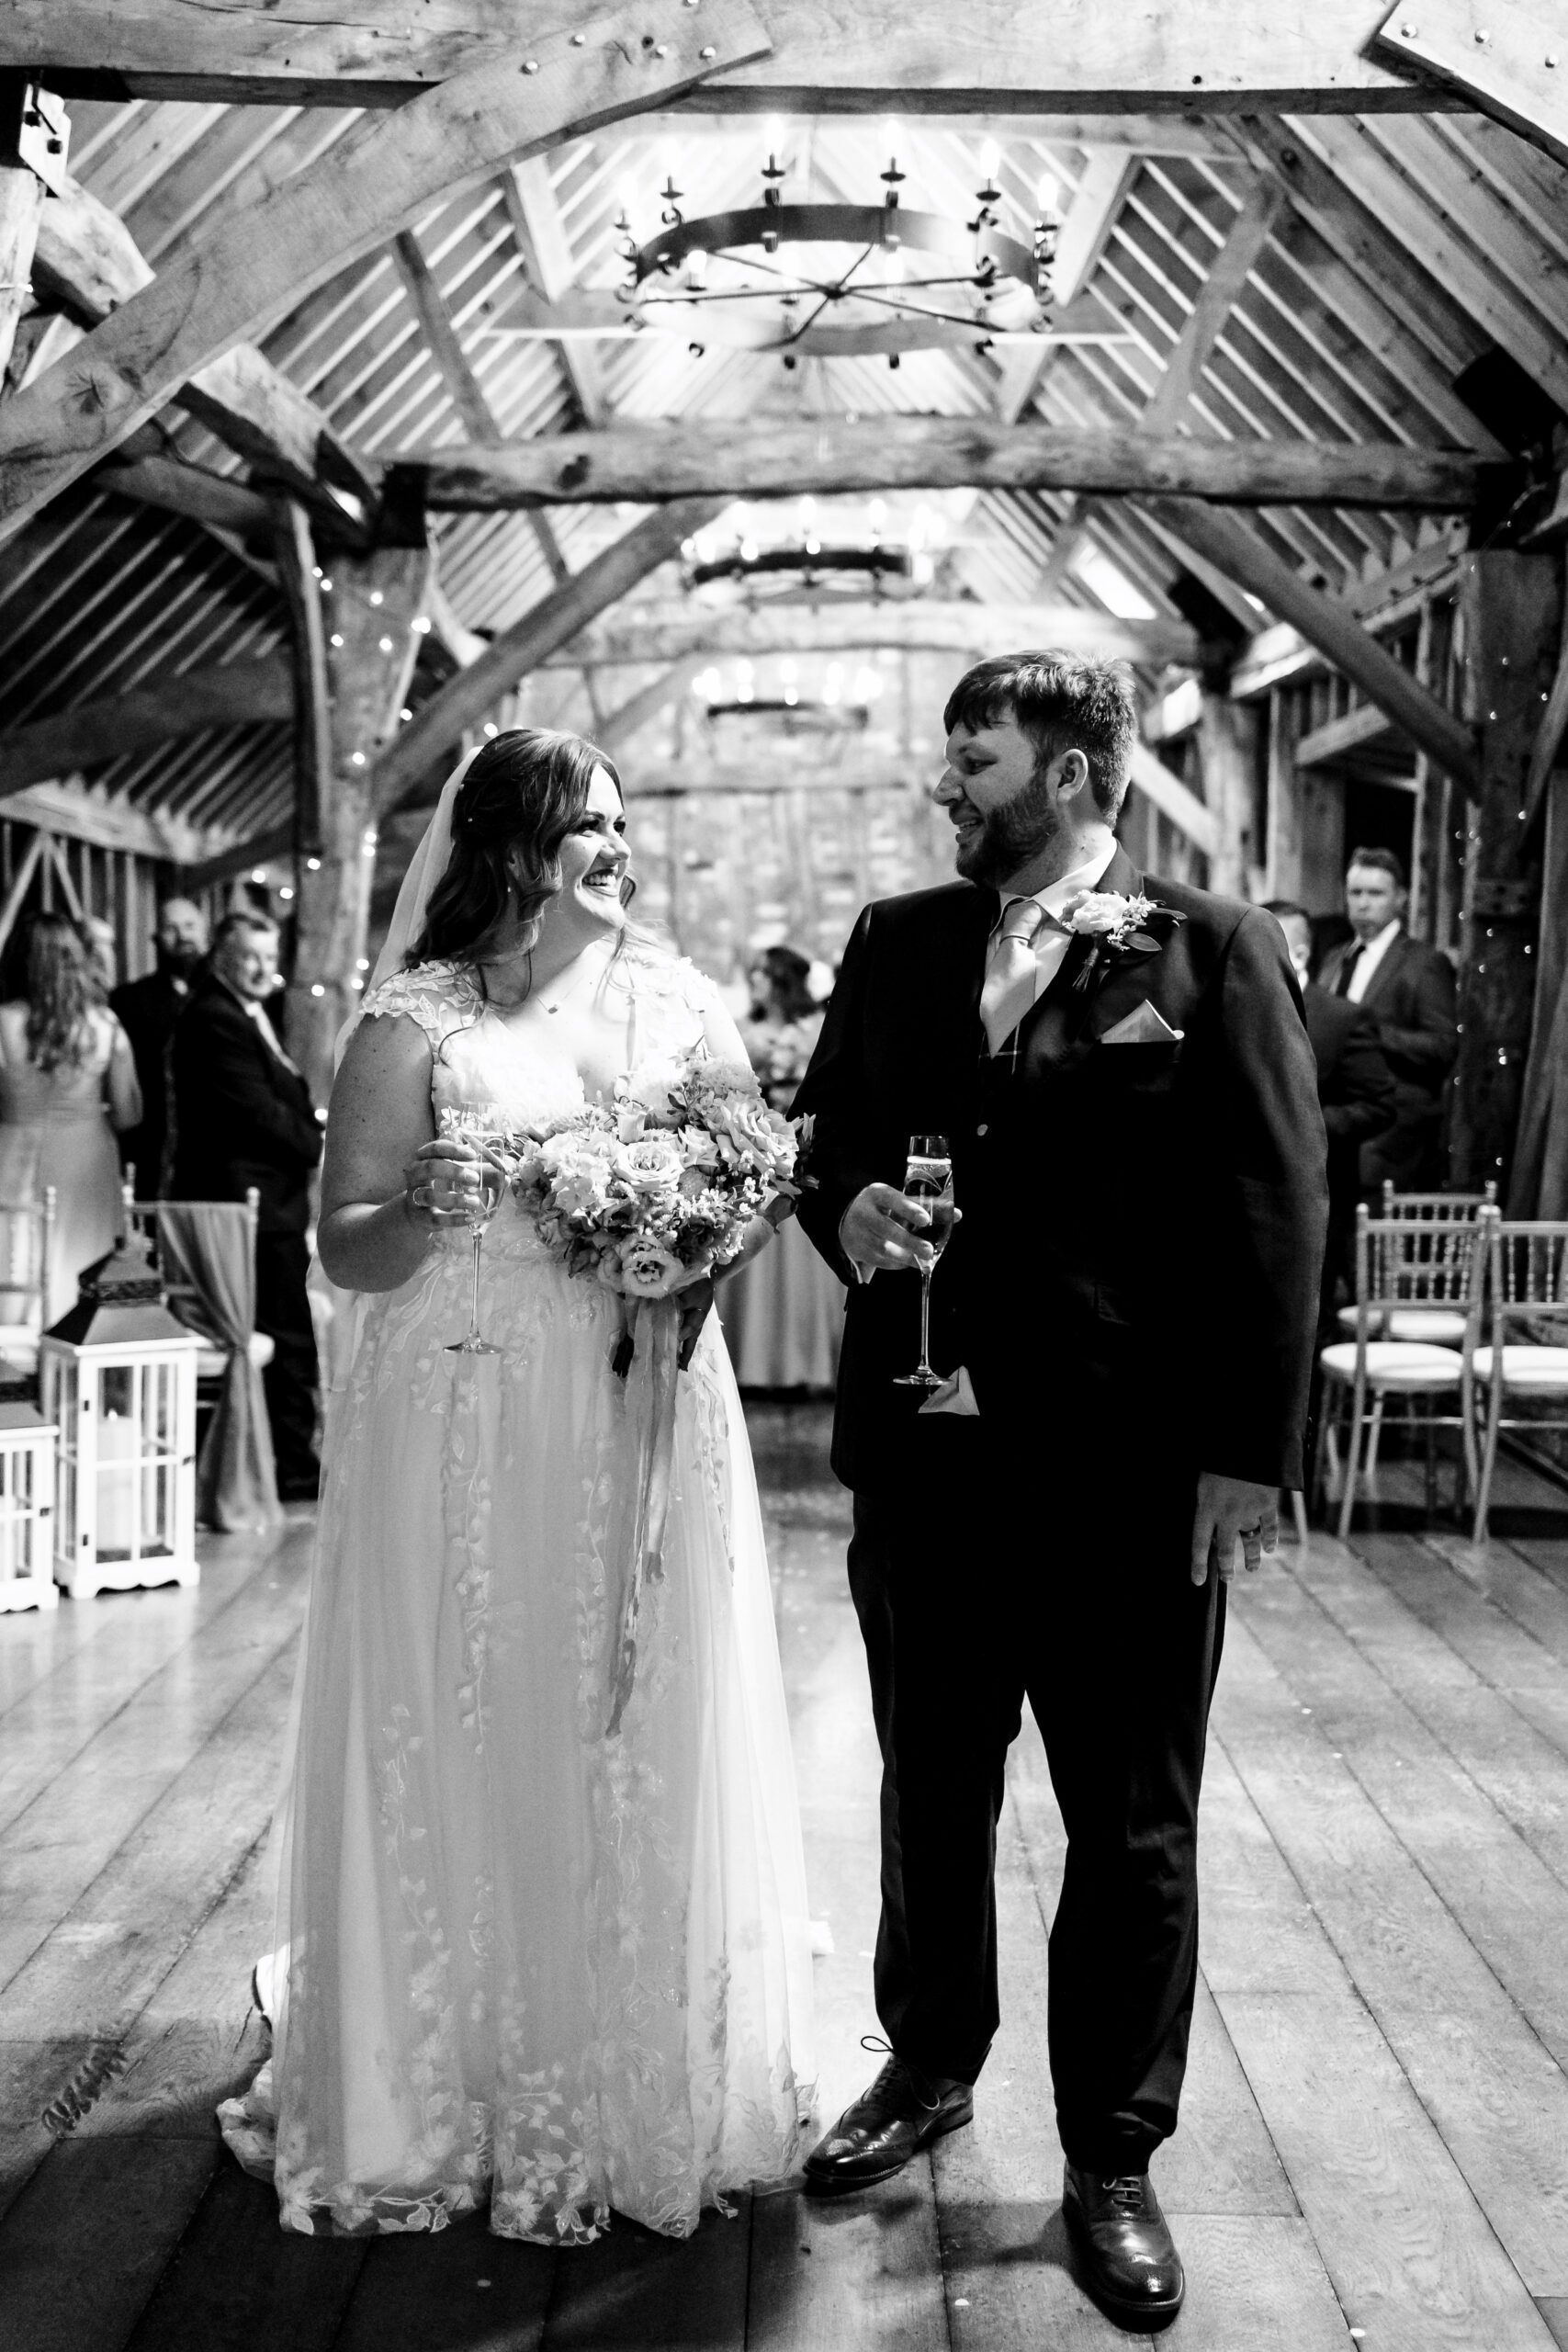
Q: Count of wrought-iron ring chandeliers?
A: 3